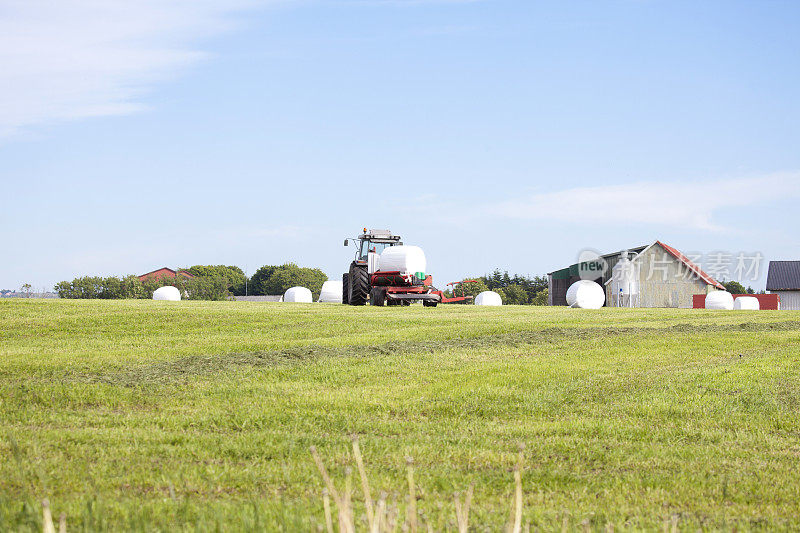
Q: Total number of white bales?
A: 8